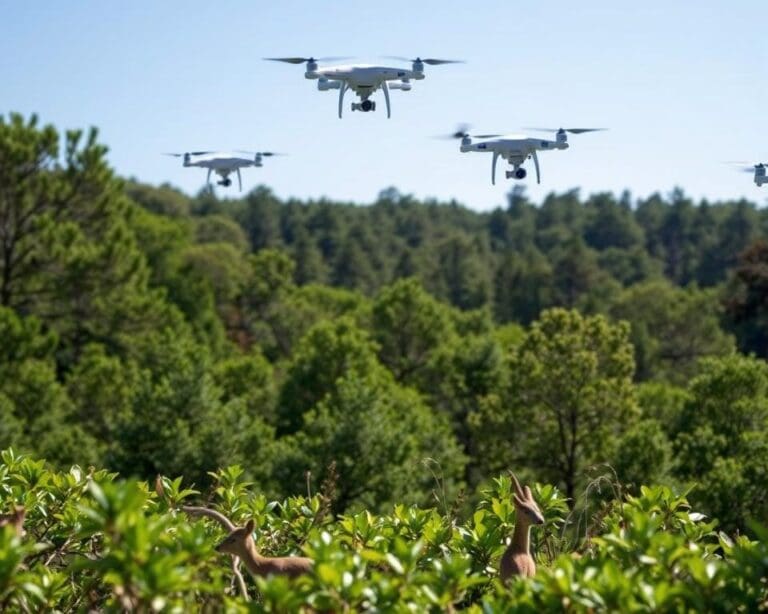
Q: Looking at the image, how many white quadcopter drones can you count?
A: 4